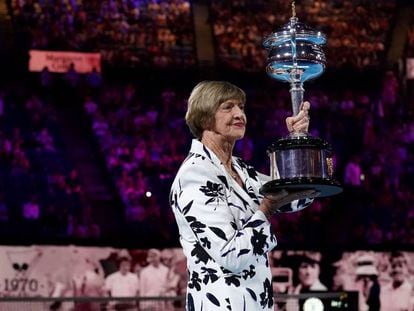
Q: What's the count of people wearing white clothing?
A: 1